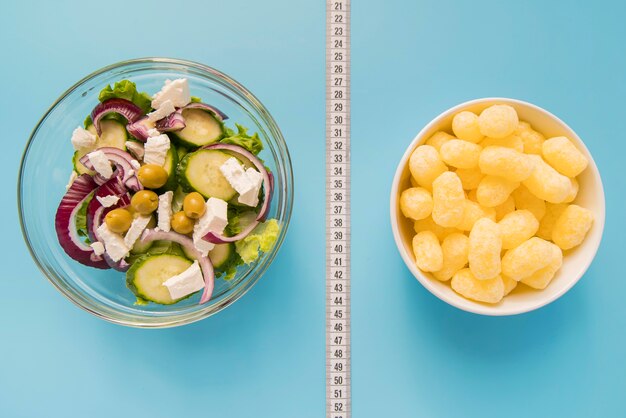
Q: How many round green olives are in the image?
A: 5